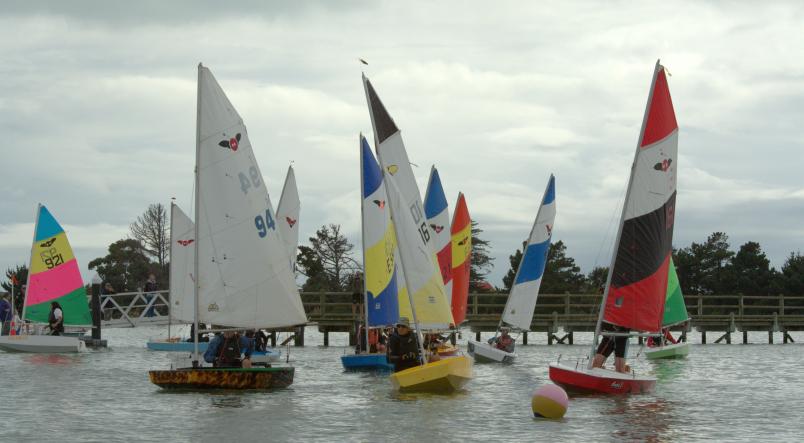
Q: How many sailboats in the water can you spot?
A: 11